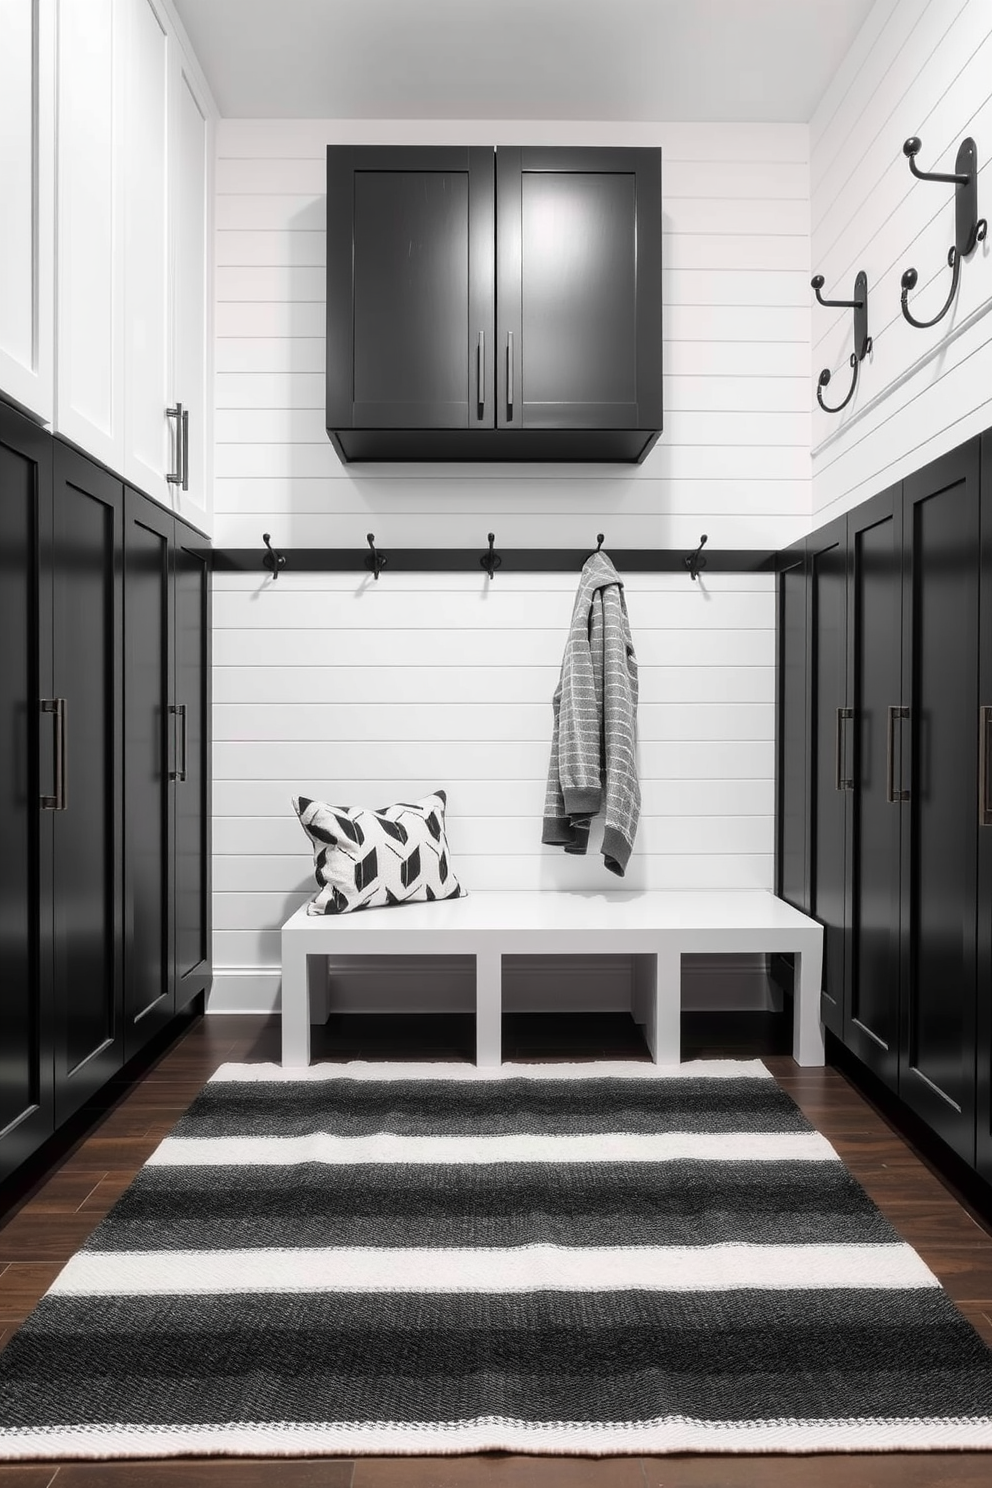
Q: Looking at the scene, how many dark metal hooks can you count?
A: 7